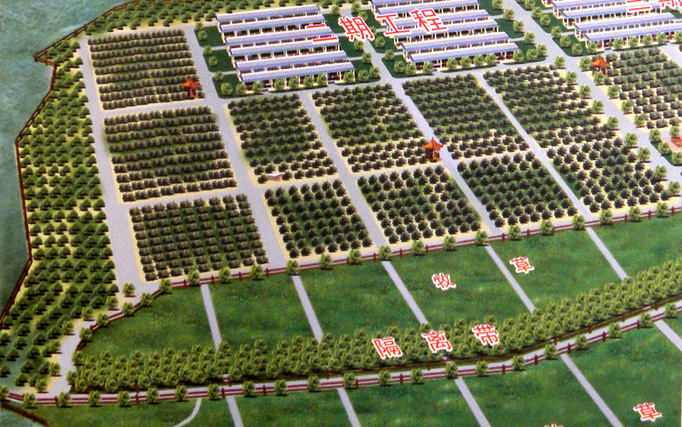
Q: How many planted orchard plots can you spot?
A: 12